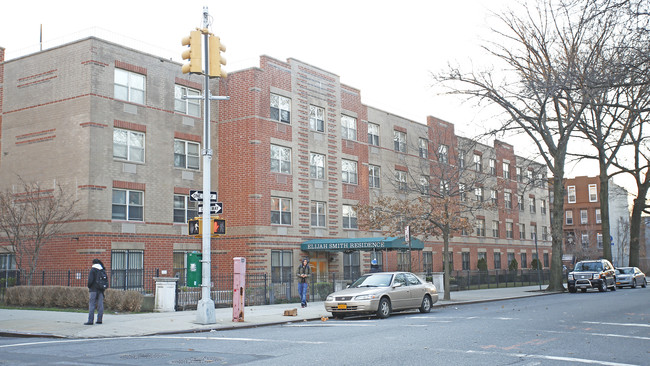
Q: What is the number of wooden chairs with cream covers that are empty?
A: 0